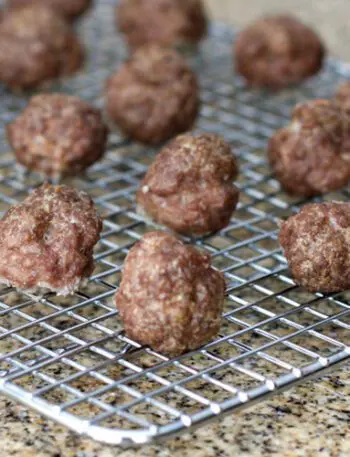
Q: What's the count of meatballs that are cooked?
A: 12